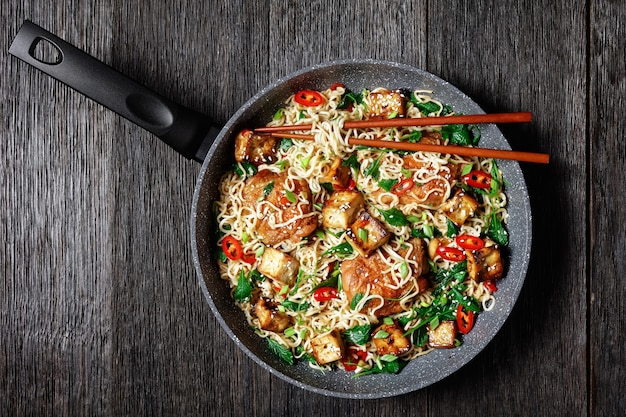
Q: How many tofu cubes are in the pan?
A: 12